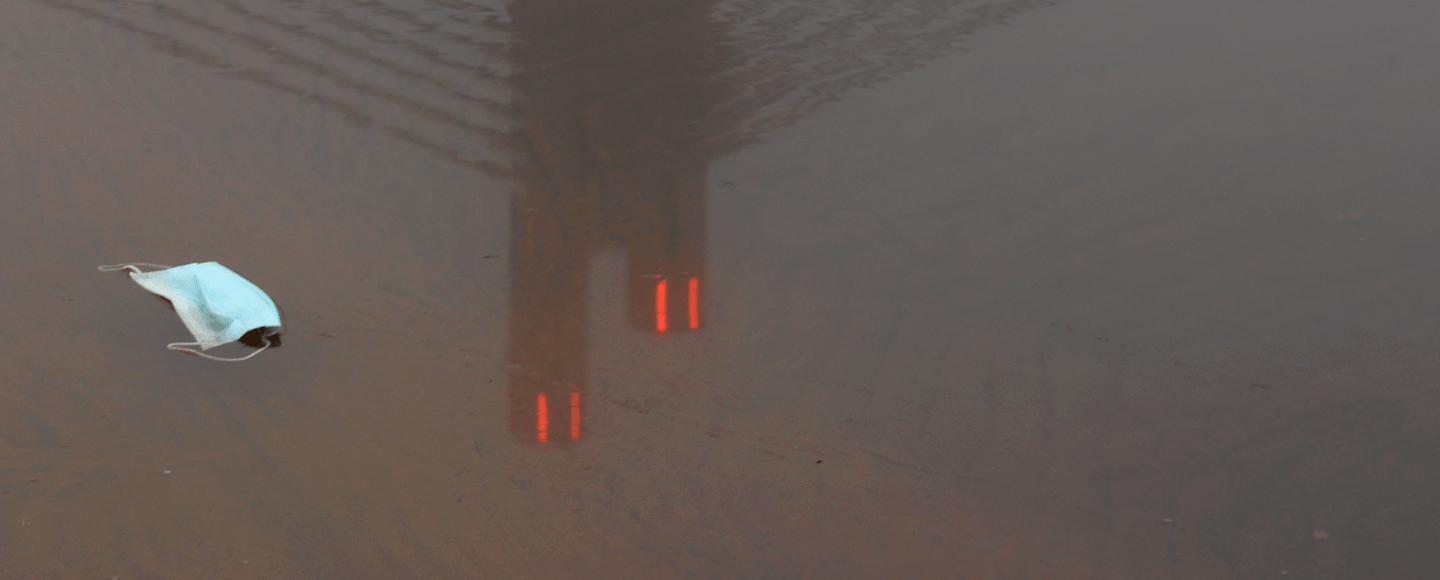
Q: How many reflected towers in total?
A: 2